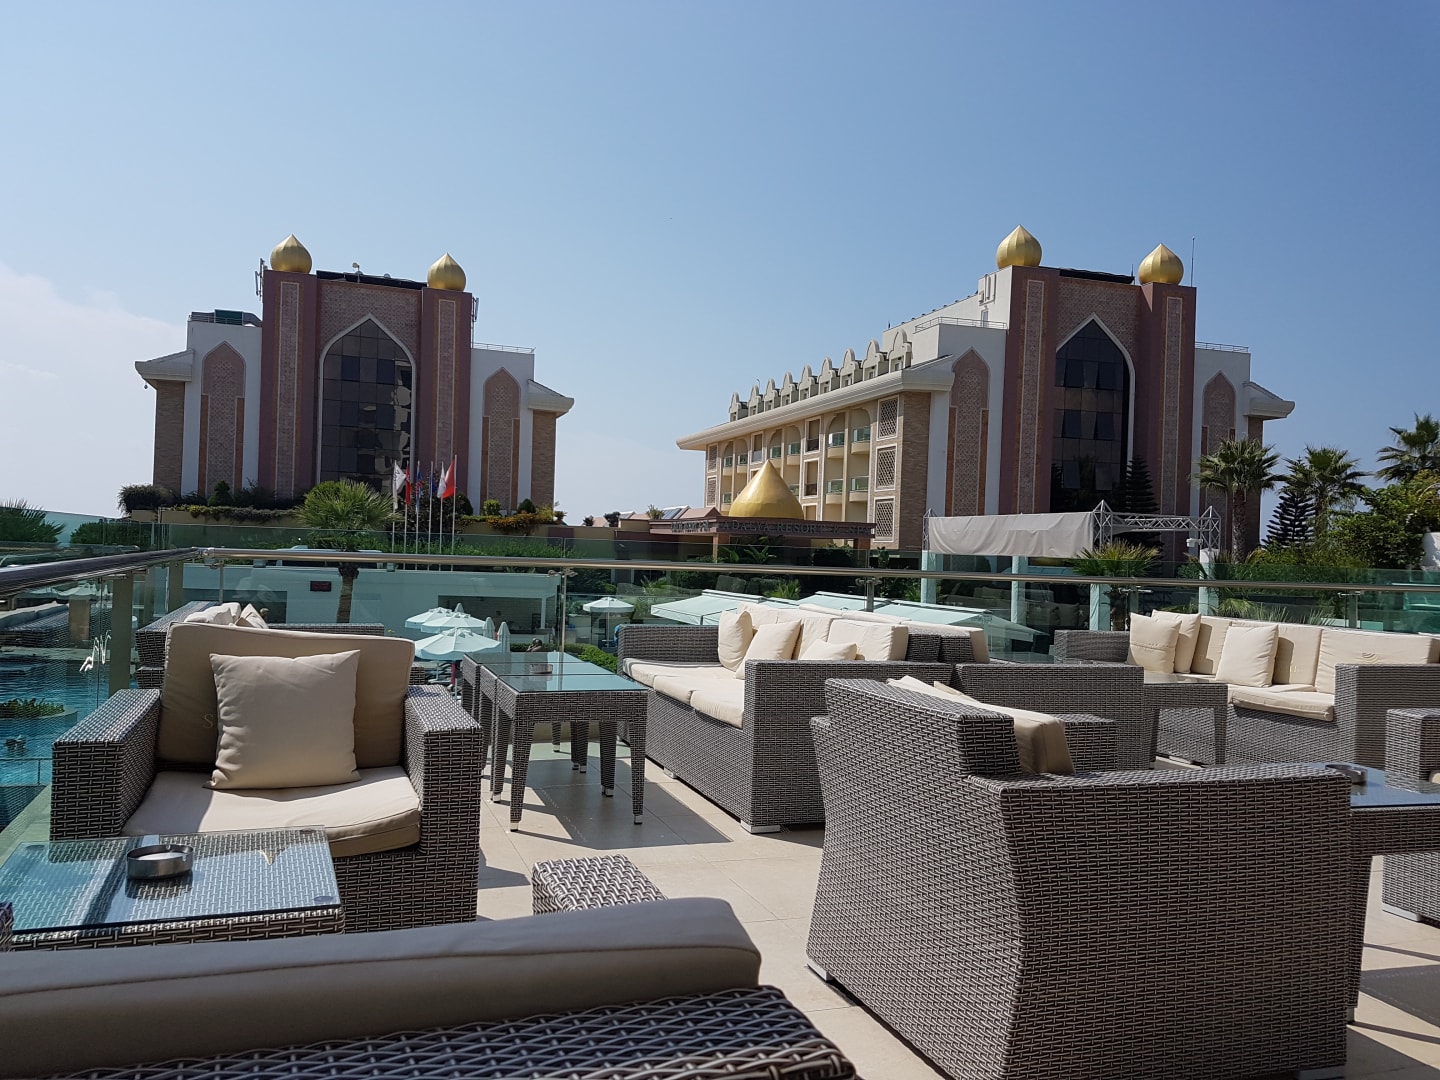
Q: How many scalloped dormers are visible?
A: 9